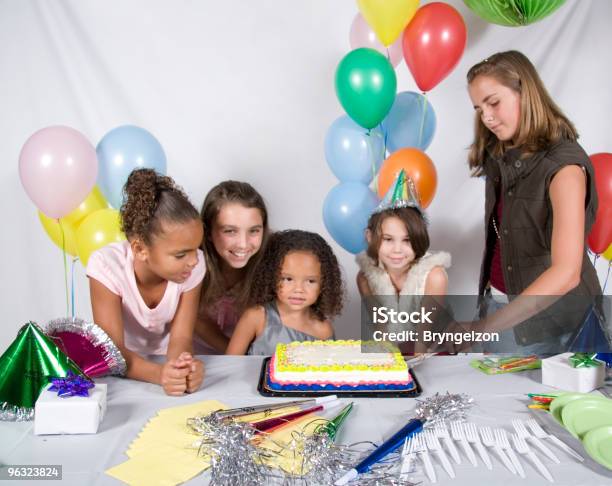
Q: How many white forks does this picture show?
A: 11